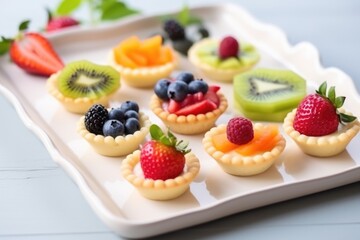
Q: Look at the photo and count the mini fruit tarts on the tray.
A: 8